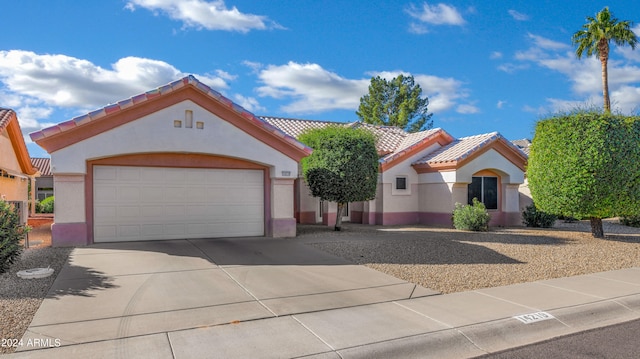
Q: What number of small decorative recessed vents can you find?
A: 3